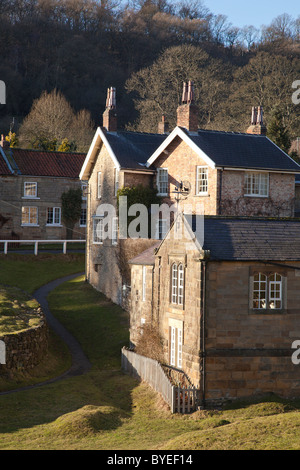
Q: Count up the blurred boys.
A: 0